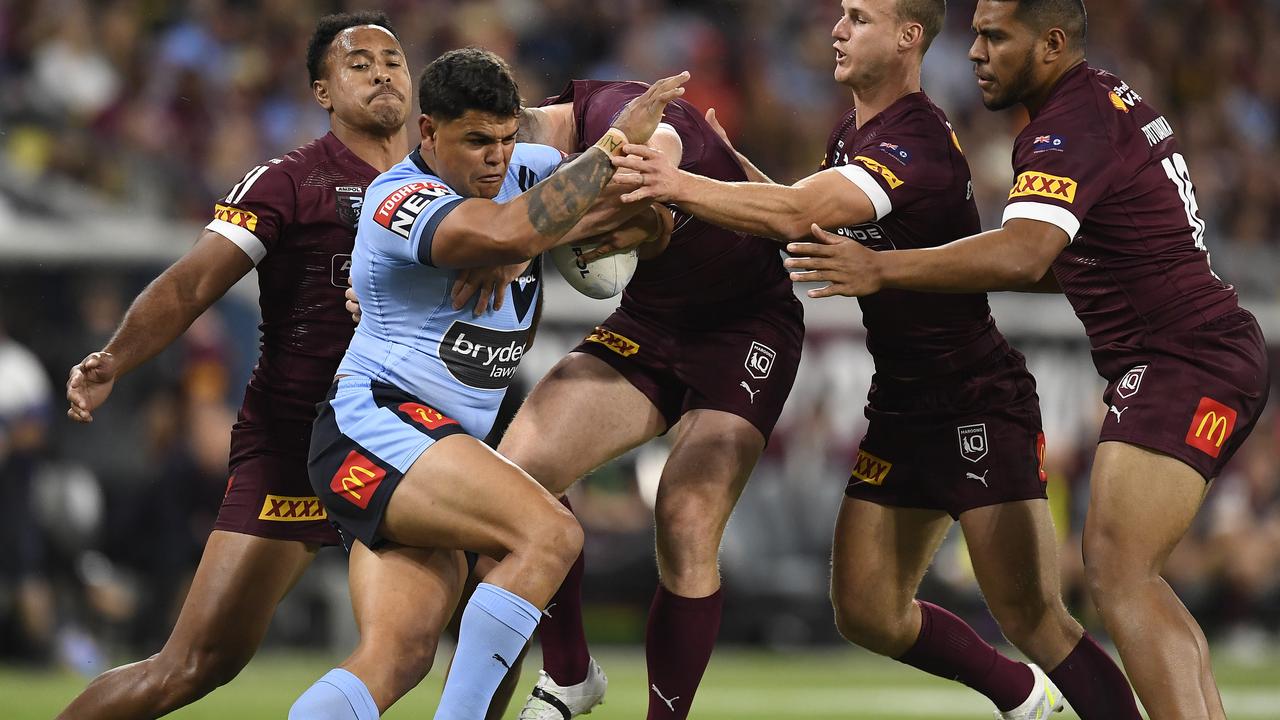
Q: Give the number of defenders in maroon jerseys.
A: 4